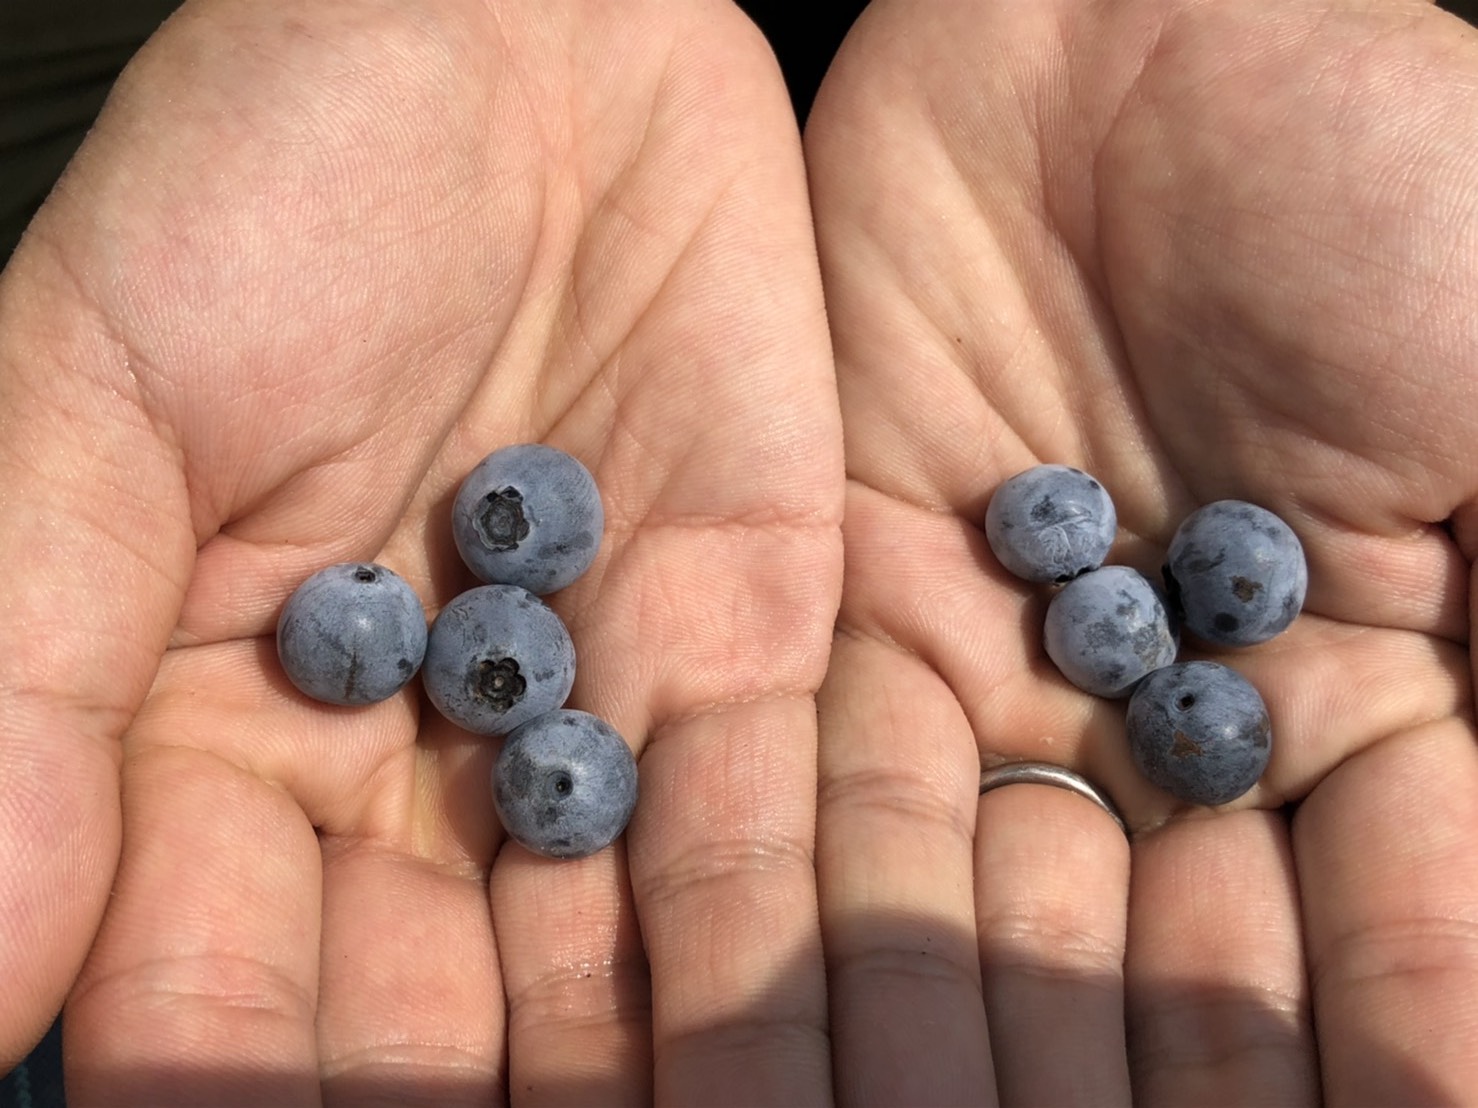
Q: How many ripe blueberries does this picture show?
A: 8